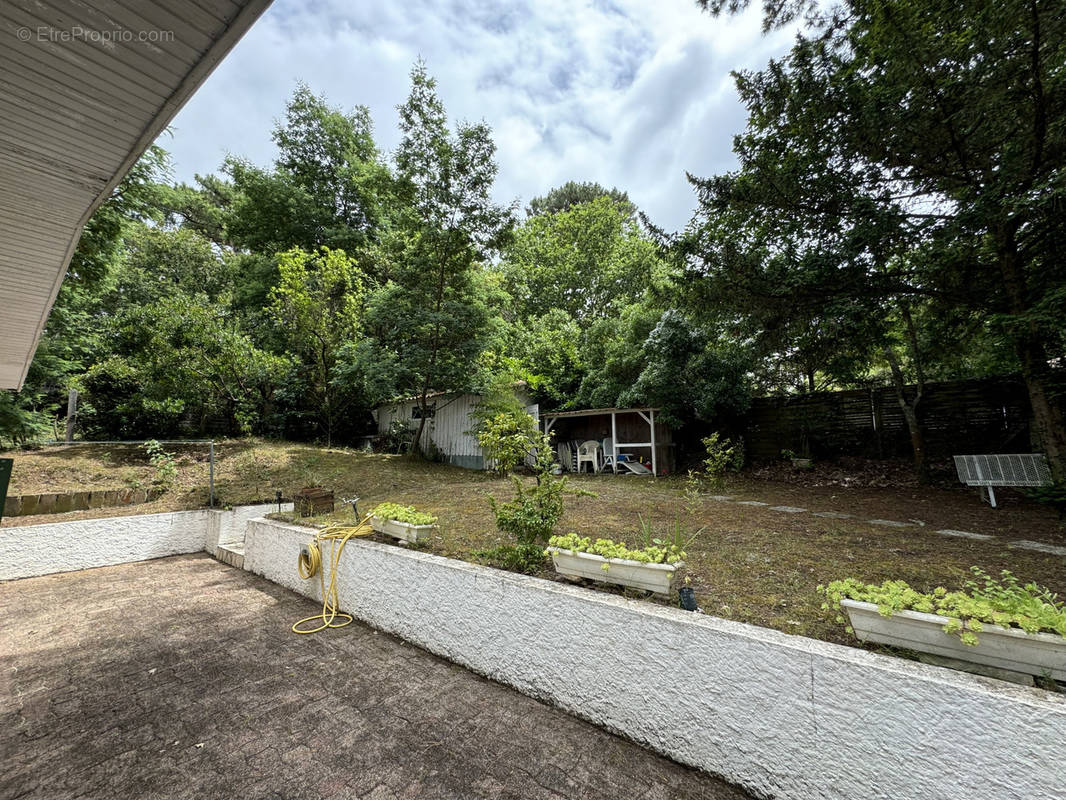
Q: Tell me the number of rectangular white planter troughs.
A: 3